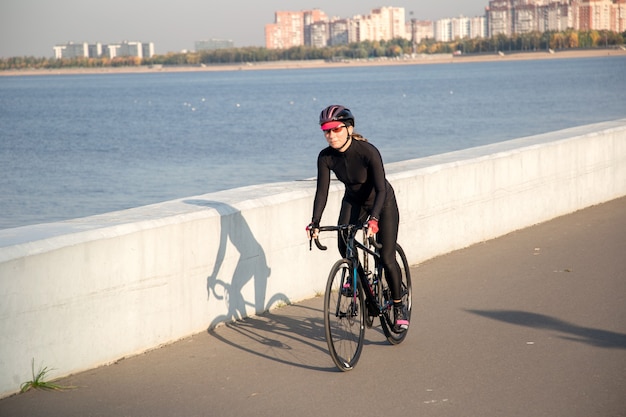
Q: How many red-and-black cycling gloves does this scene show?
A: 2